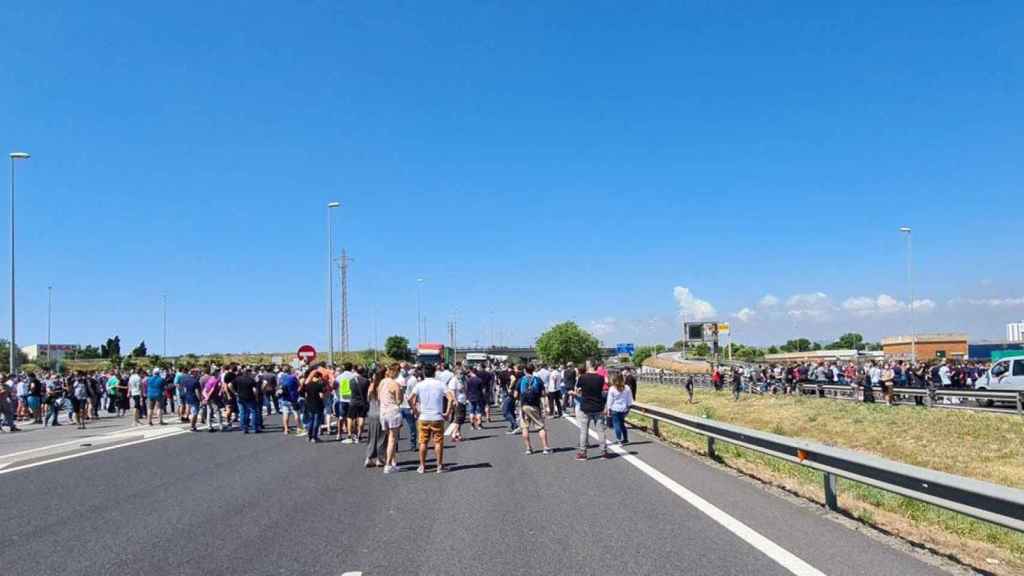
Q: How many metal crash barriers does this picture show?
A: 2